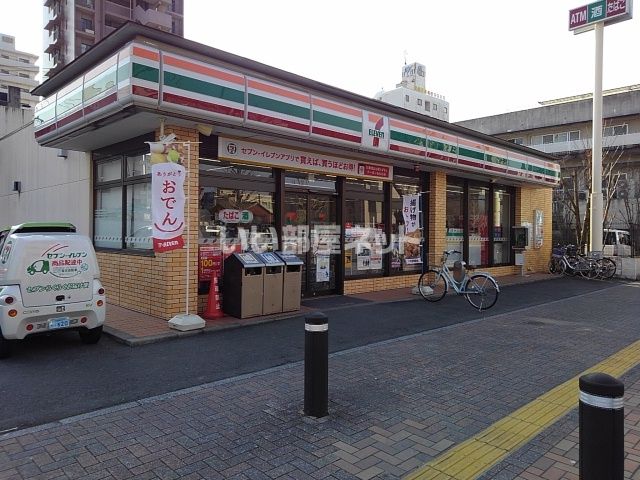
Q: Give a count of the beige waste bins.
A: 3